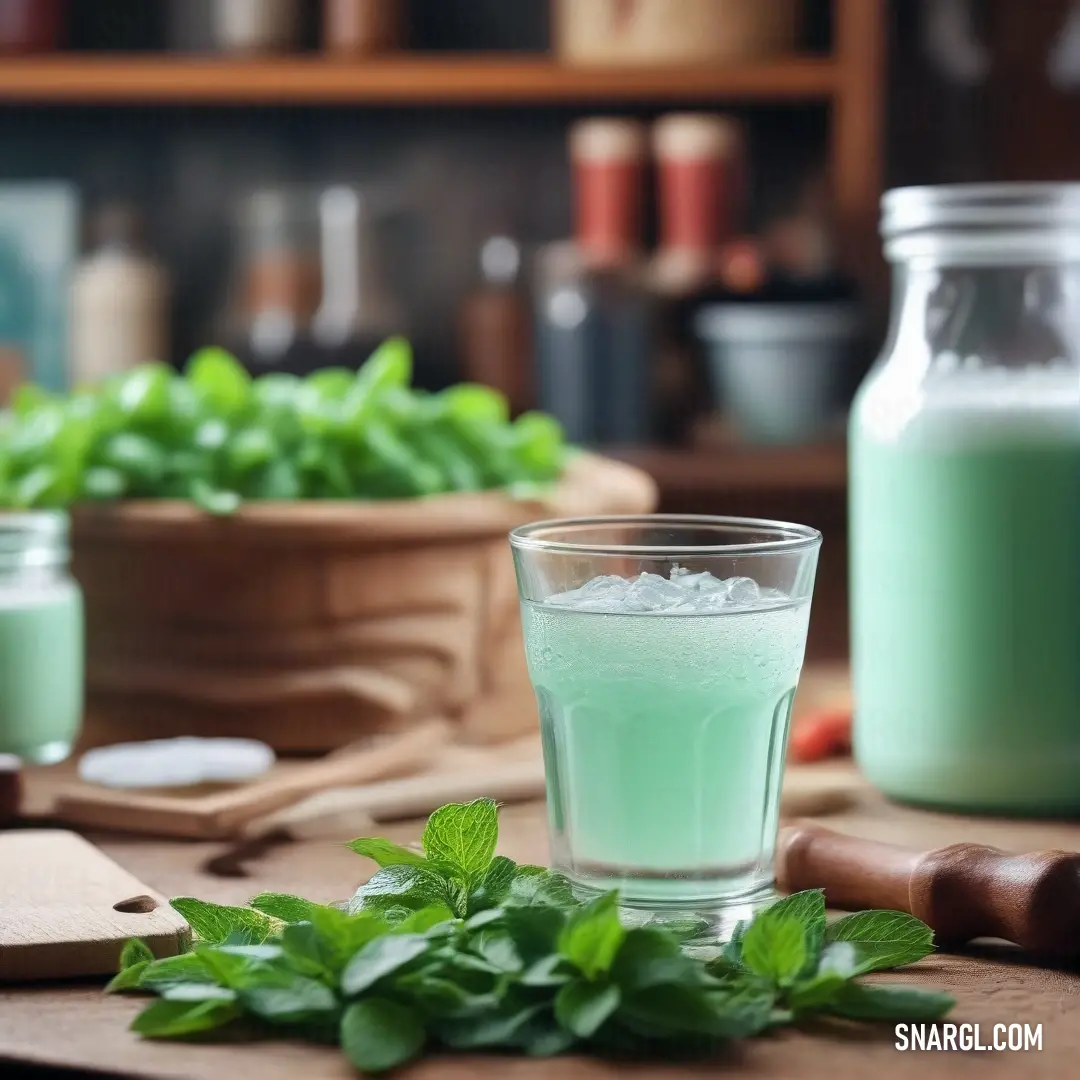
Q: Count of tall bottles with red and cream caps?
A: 2